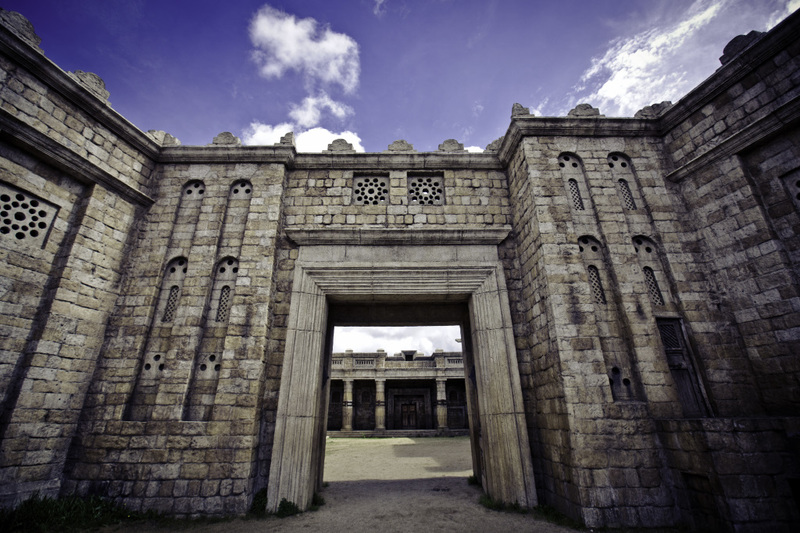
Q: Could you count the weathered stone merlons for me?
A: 13